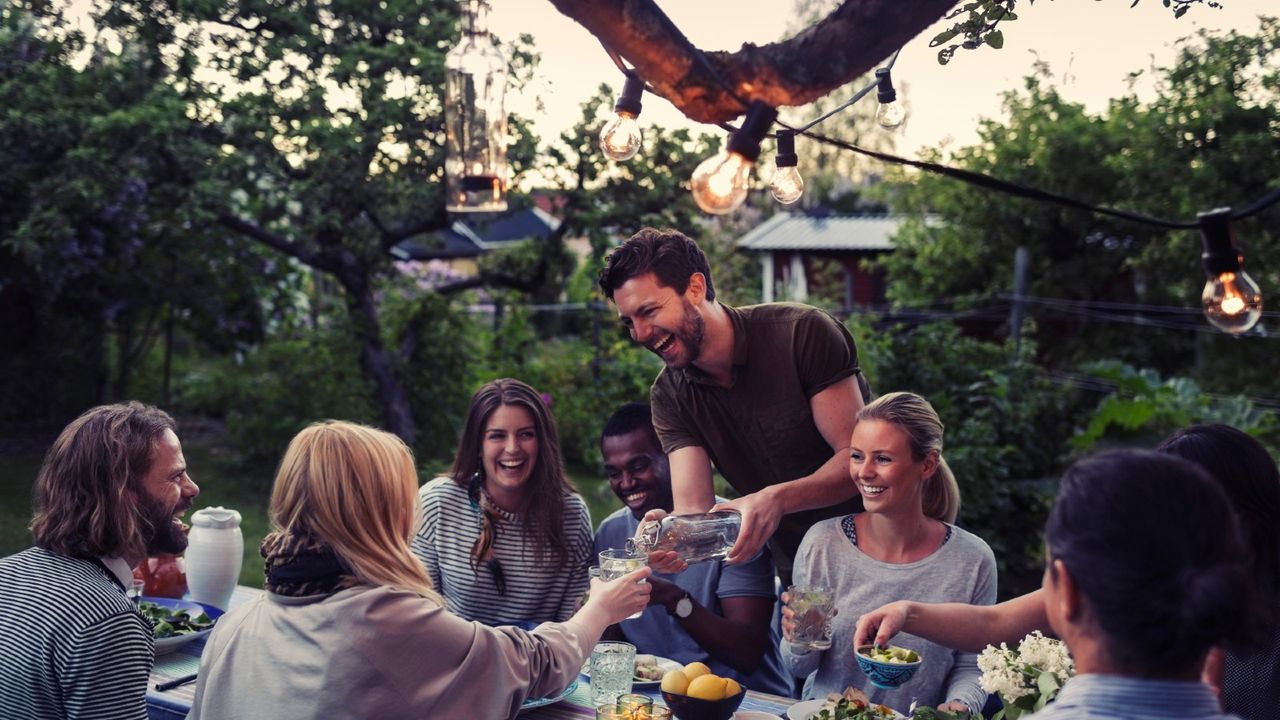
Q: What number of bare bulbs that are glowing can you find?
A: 5